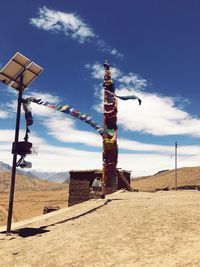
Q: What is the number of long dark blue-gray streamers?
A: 1